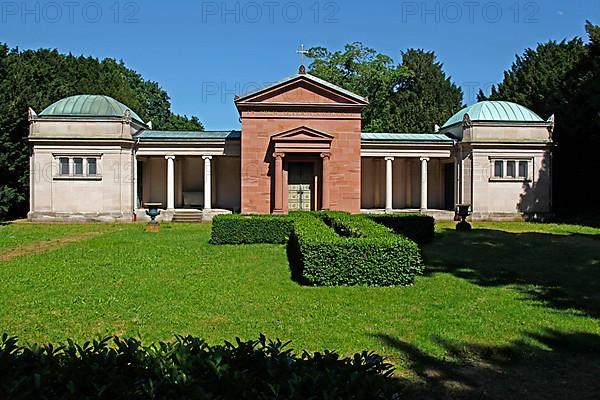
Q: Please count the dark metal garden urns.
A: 2